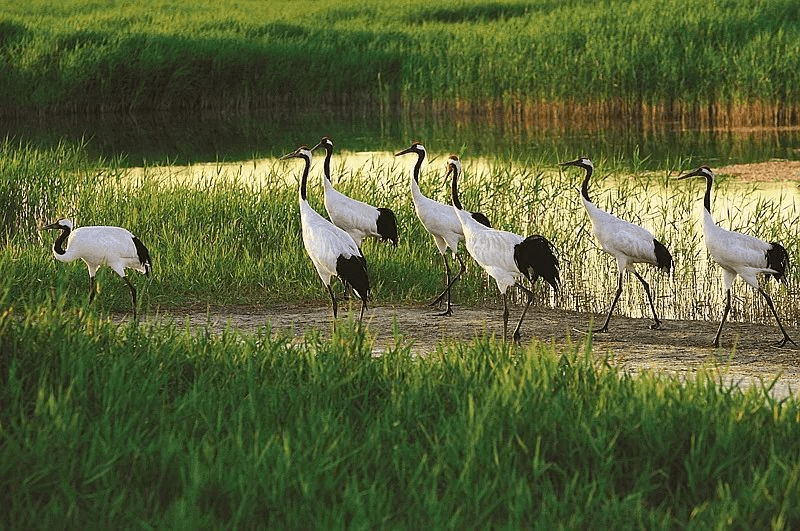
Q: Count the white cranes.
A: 7